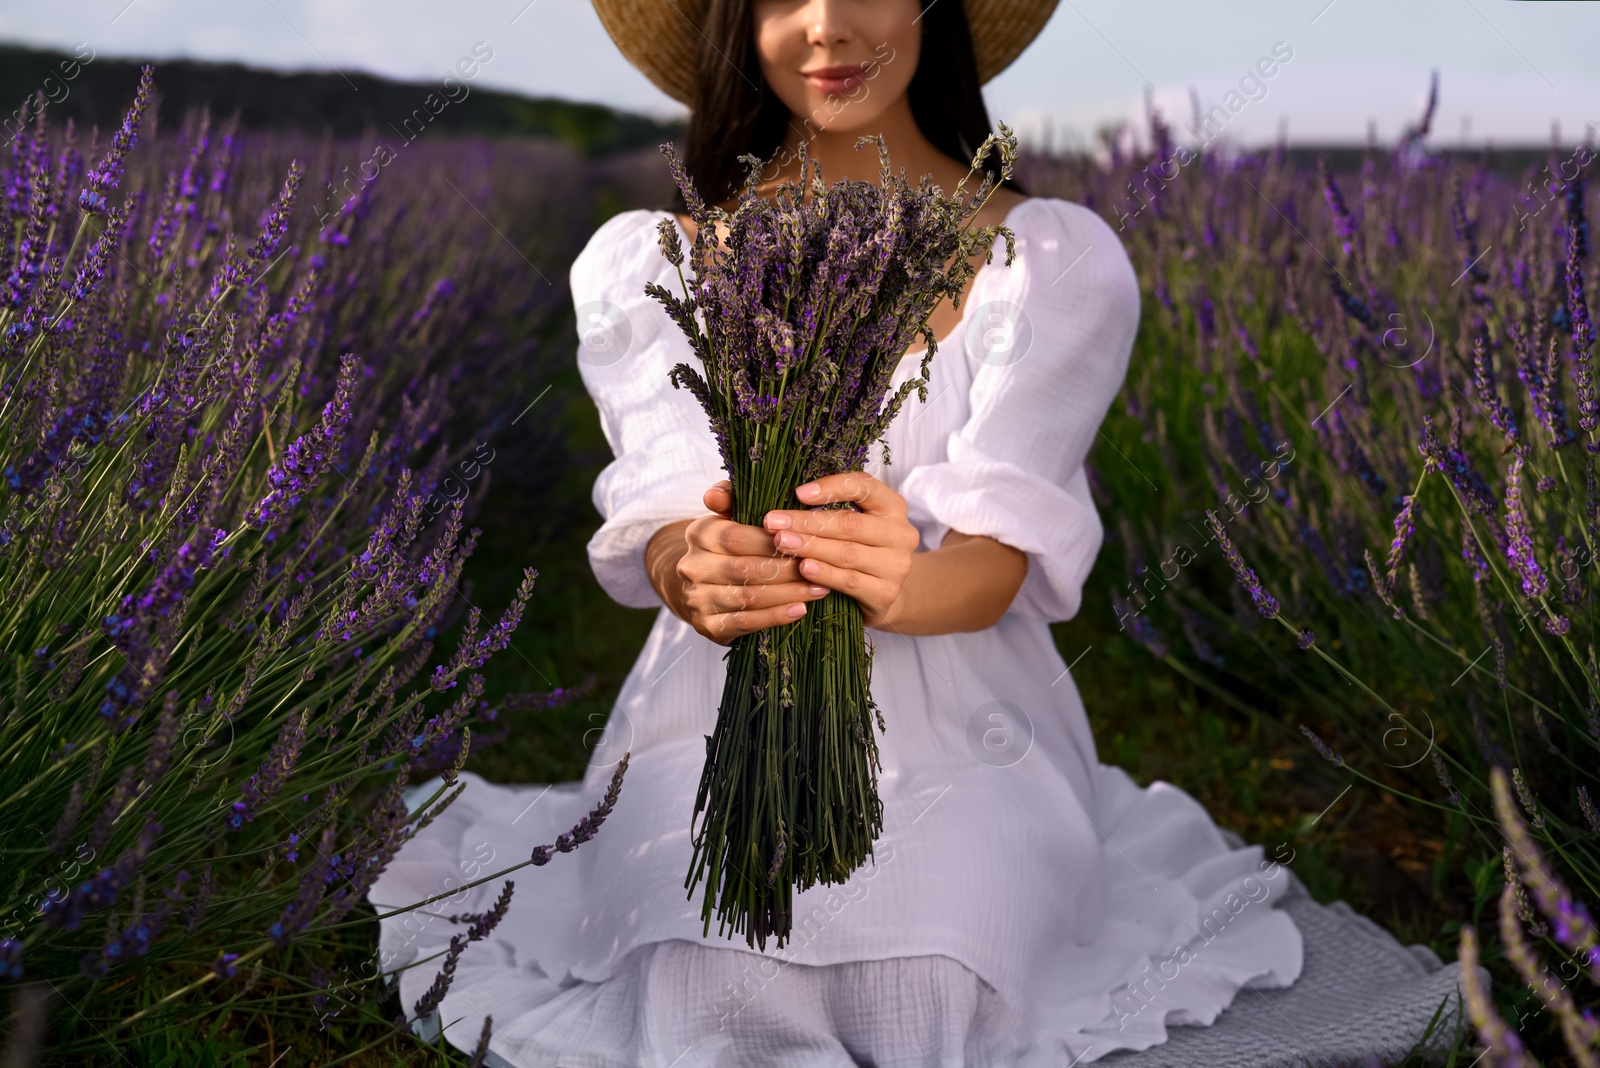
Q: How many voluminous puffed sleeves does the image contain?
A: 2